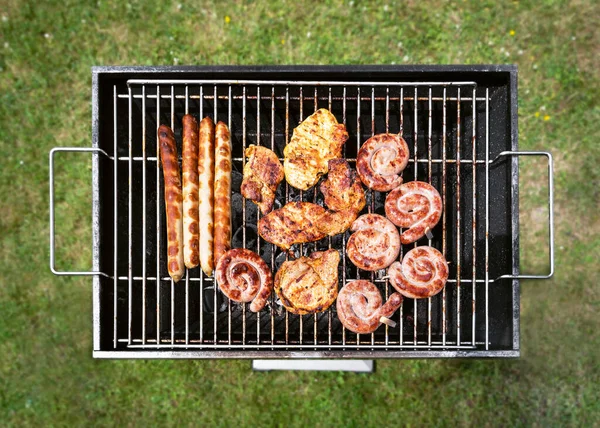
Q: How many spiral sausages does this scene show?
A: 6